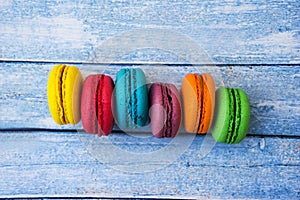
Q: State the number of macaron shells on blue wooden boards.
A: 12